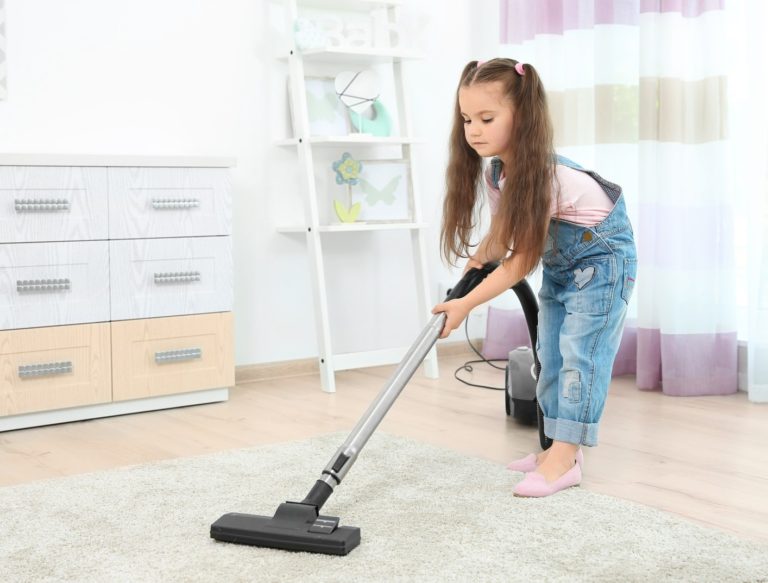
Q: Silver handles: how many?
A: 6